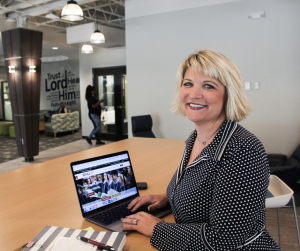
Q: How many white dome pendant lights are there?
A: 3